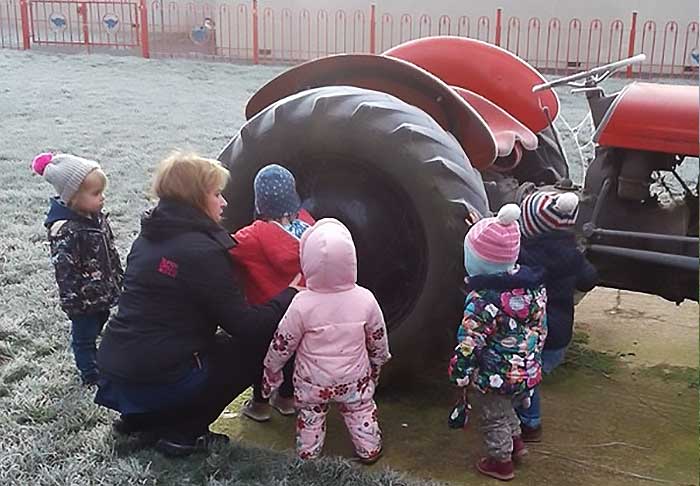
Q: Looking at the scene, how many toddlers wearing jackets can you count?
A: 5